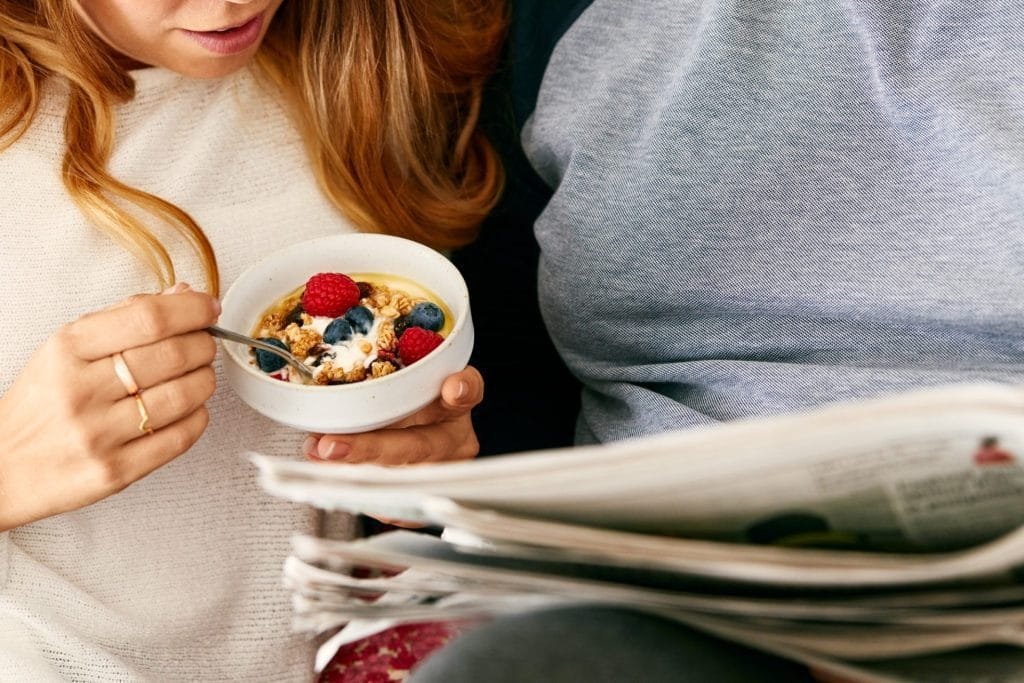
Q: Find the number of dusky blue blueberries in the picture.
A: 4